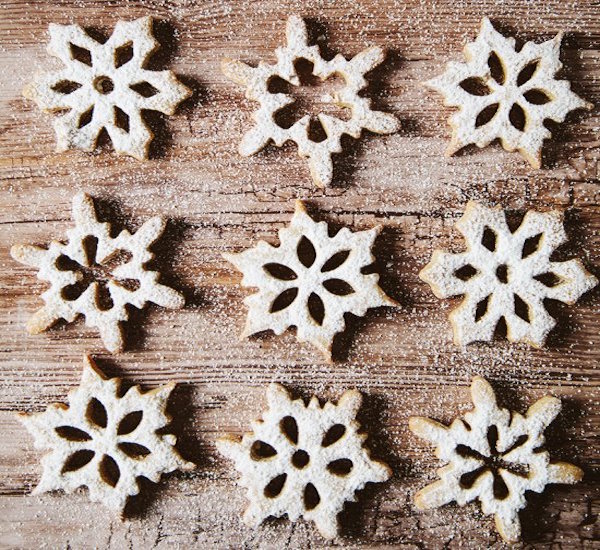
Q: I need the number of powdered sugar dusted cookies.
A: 9